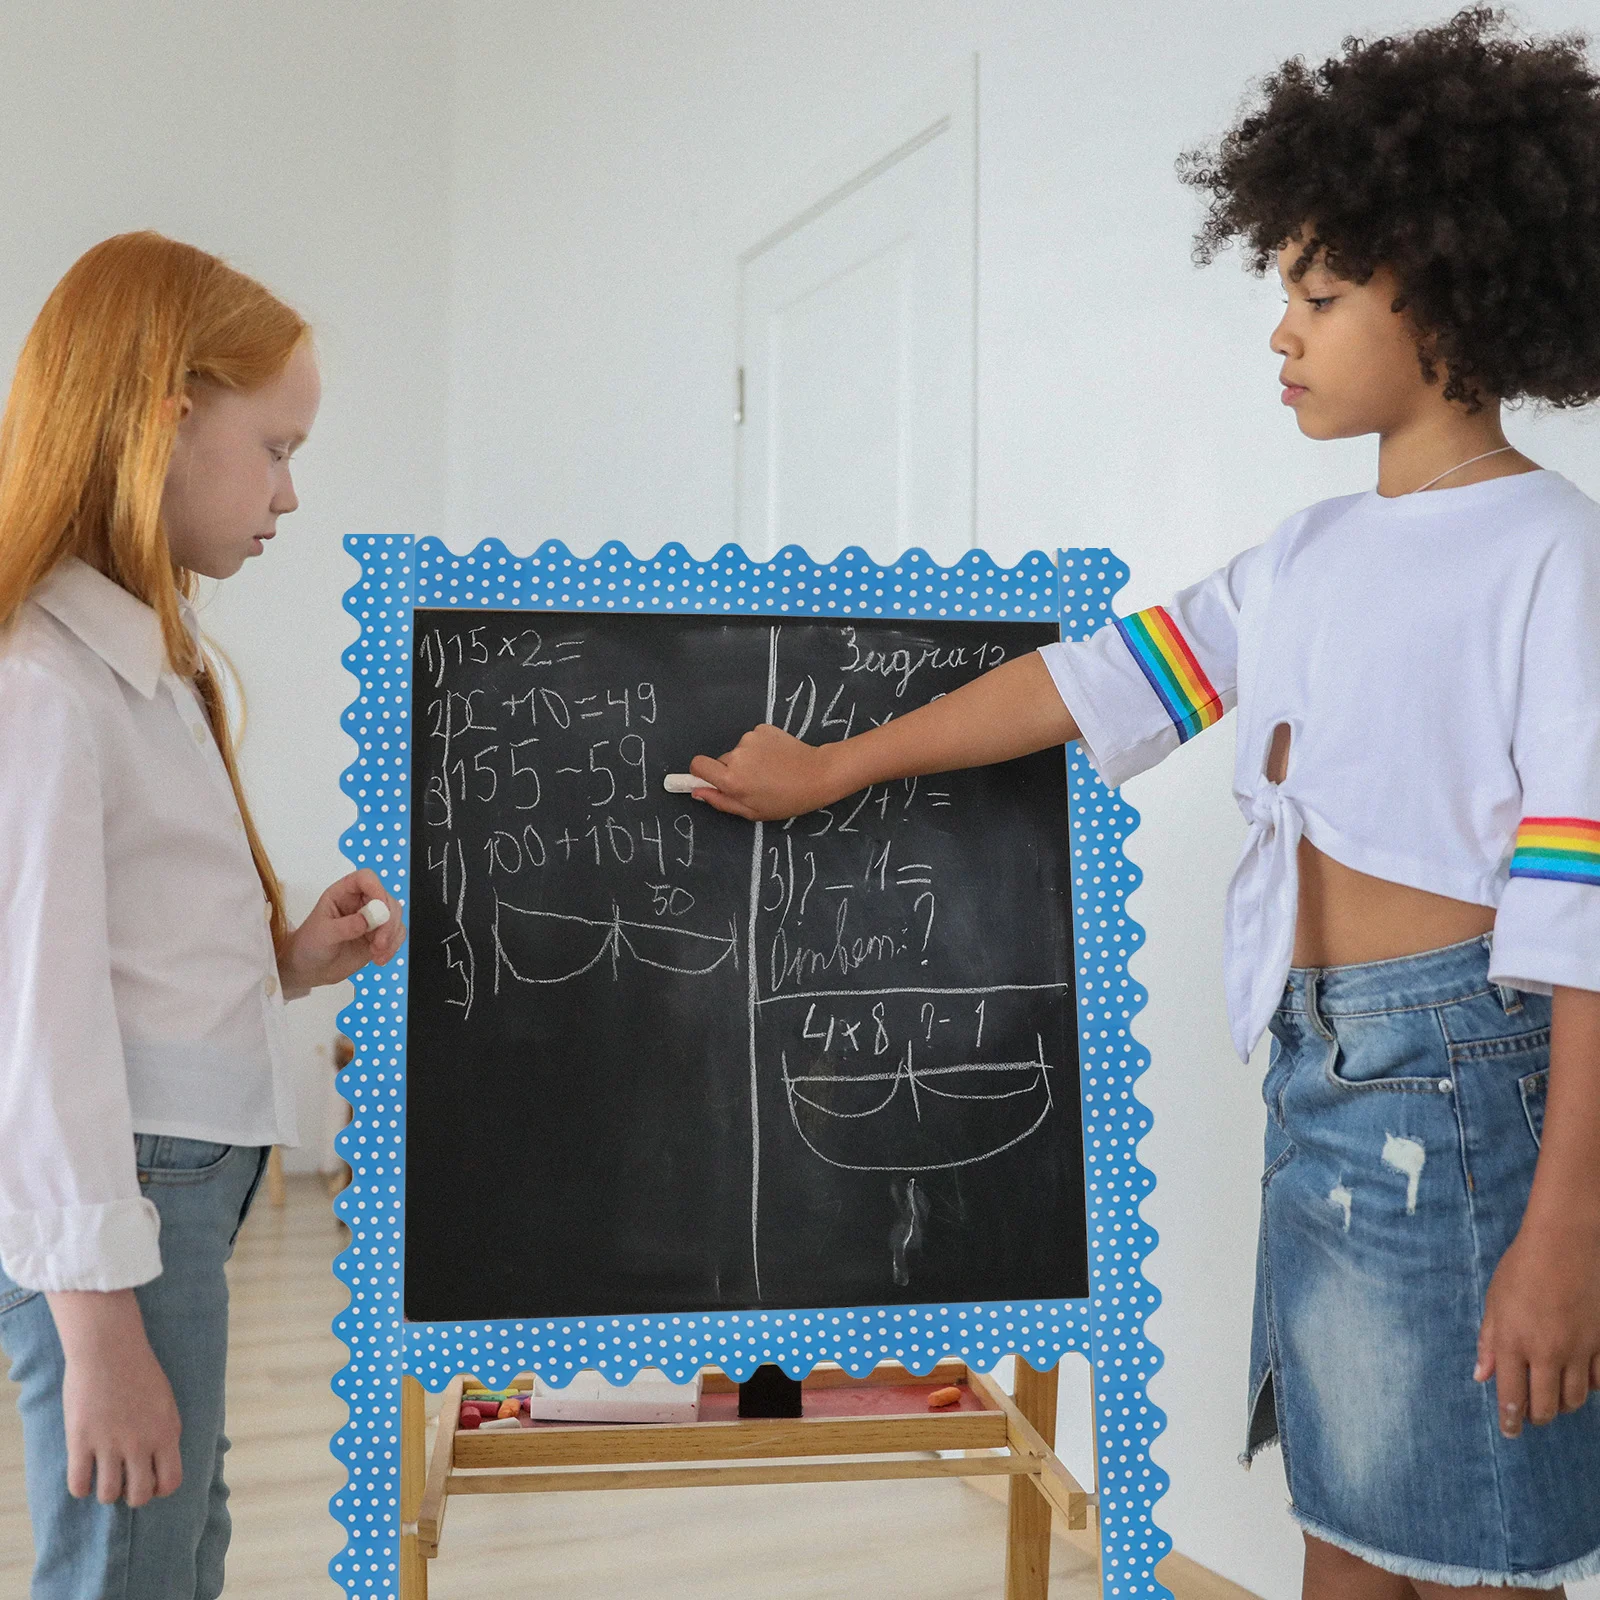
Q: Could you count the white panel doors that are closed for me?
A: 1